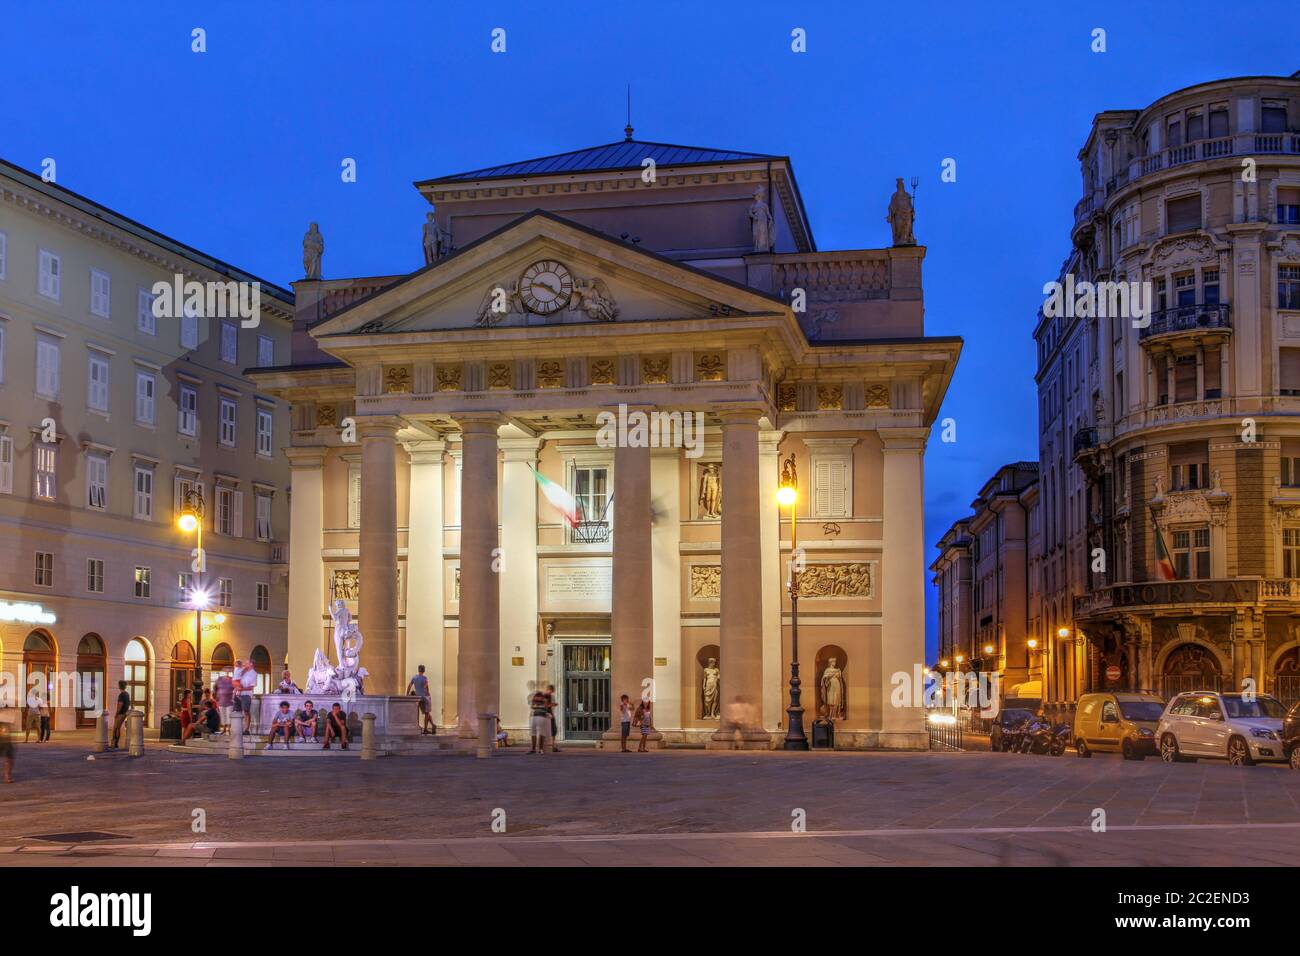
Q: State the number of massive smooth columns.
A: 4